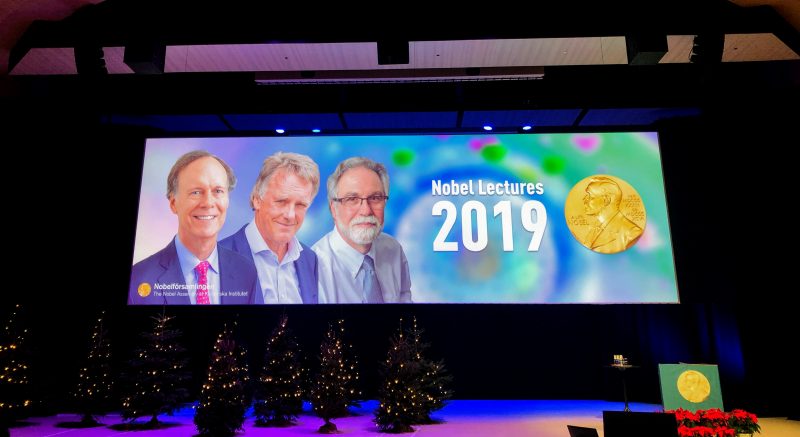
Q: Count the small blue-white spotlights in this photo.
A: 4